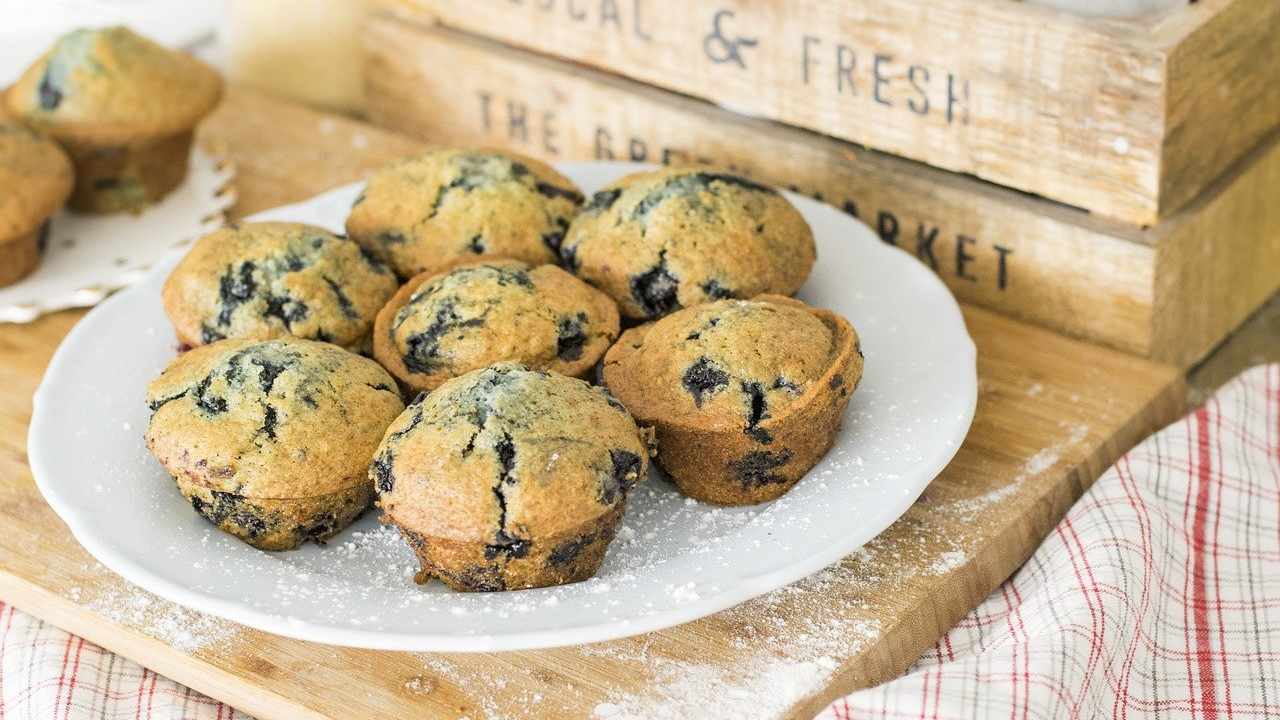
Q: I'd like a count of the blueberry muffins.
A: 9